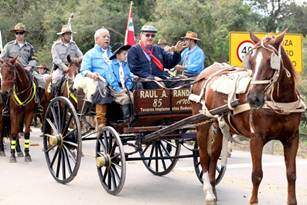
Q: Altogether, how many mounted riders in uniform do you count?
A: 2